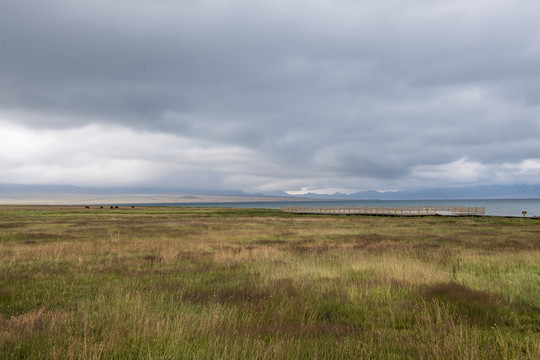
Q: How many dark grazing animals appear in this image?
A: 5